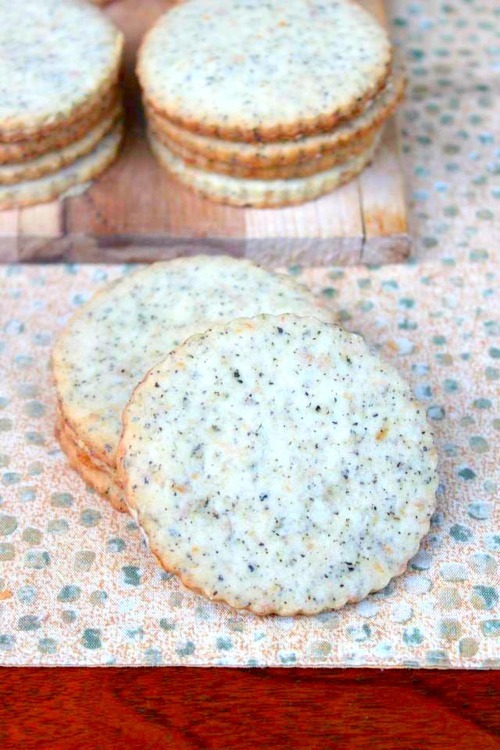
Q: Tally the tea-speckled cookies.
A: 11